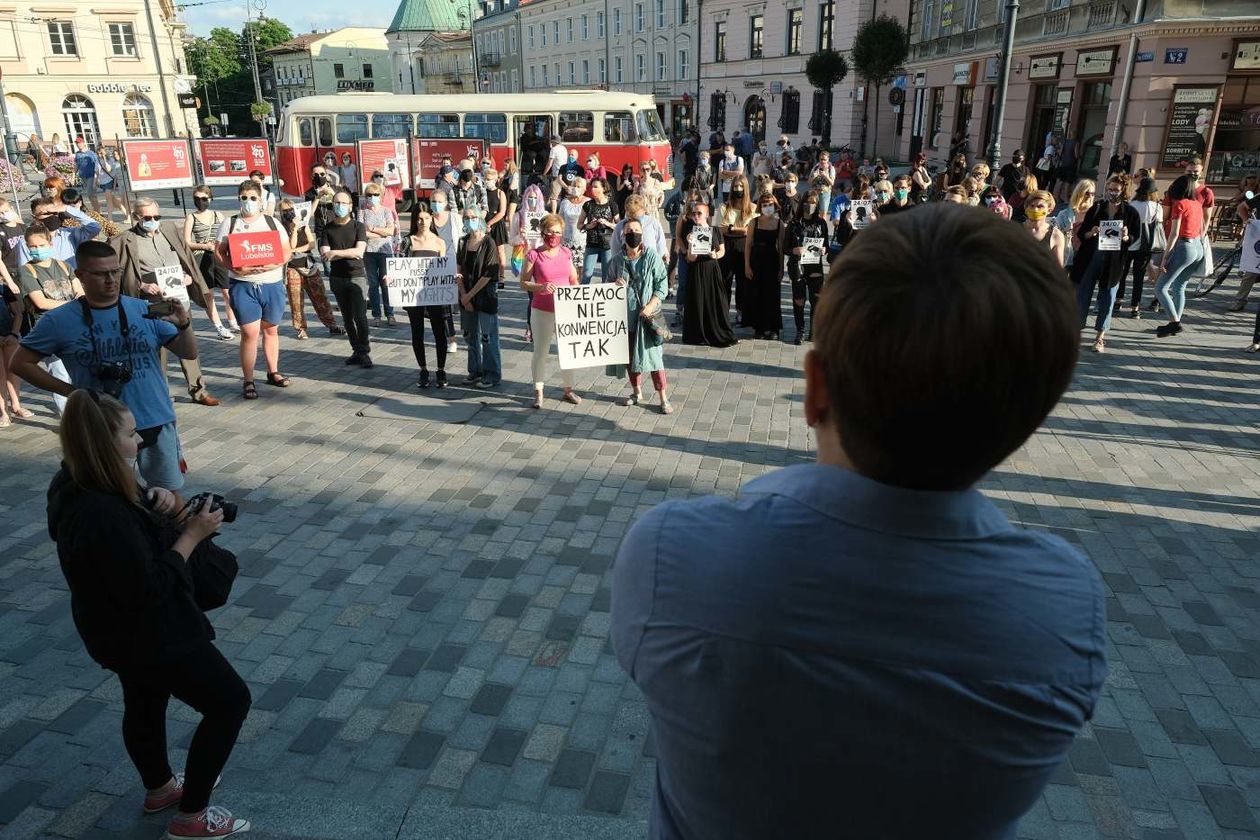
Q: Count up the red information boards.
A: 4